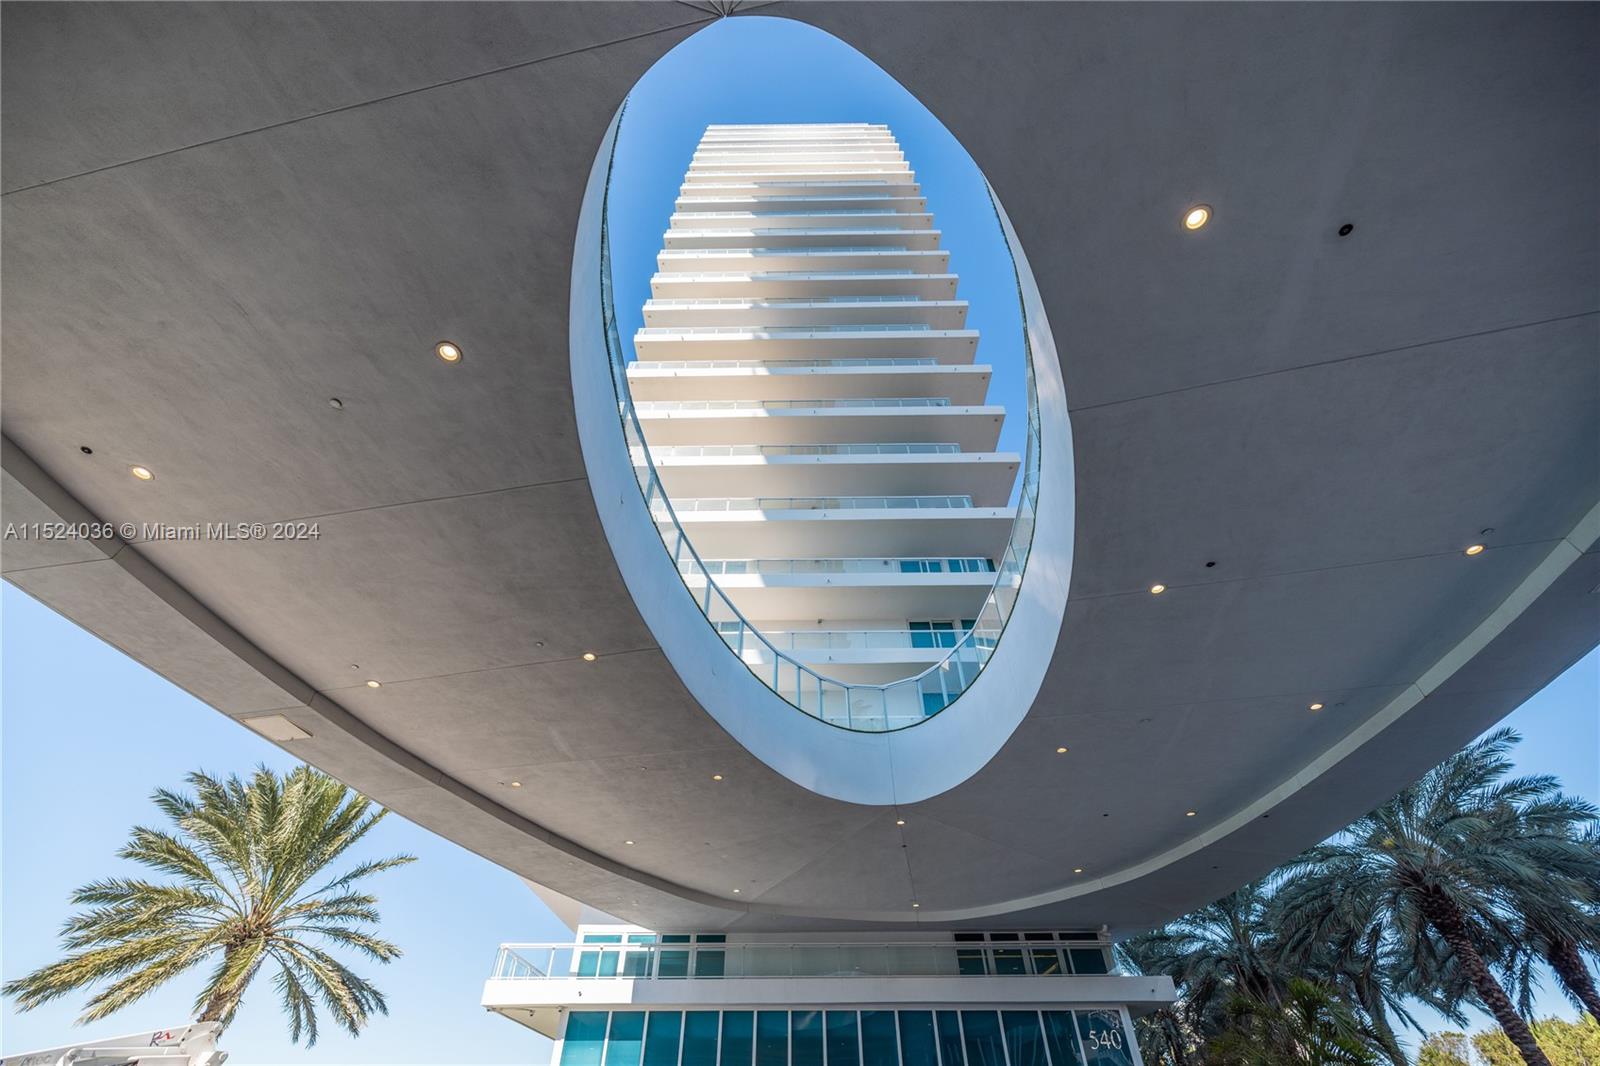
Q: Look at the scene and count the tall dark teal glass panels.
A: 15